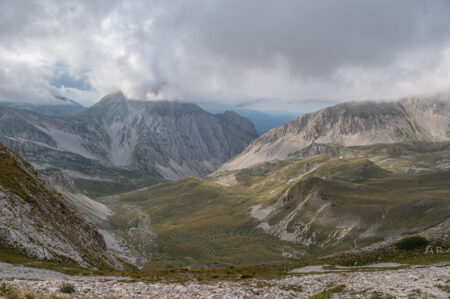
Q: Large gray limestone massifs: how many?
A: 2